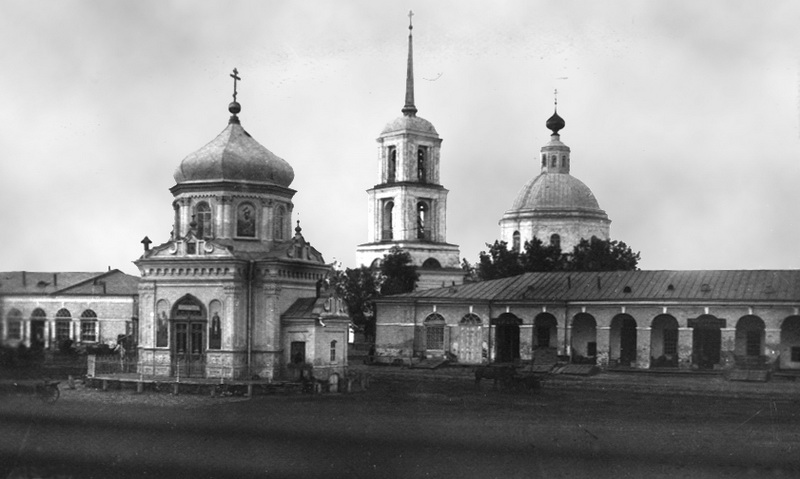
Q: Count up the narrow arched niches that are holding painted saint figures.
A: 2